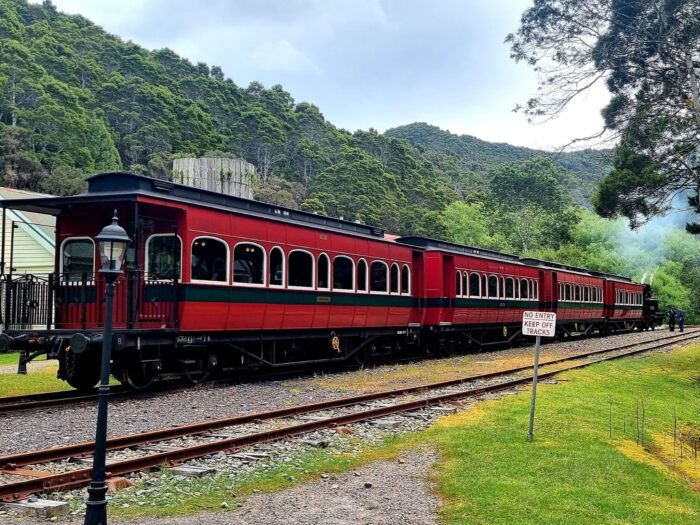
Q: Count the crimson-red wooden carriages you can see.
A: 4